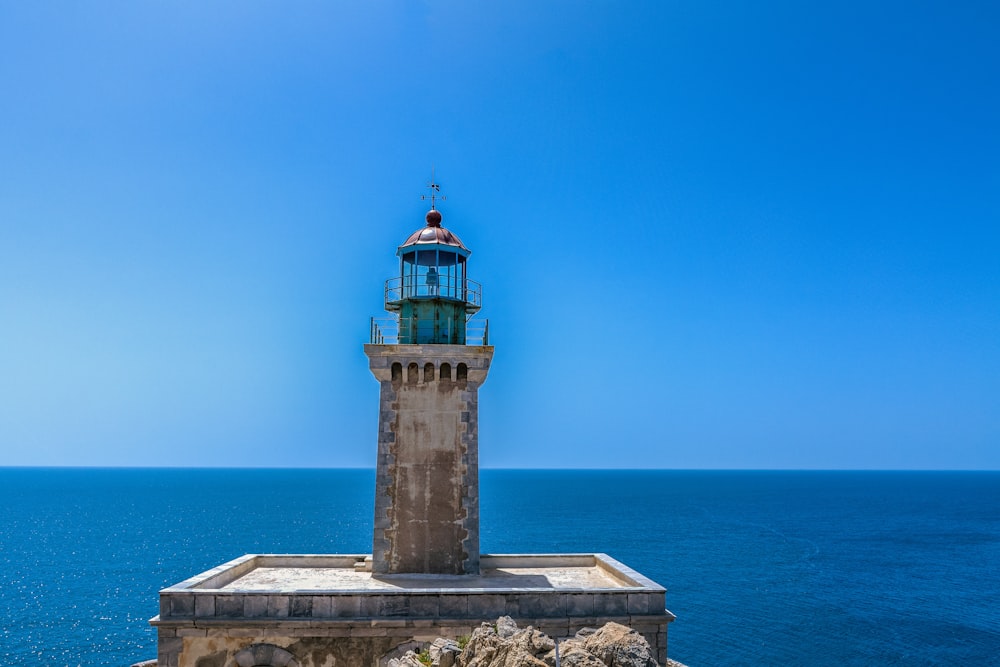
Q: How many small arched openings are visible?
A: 5